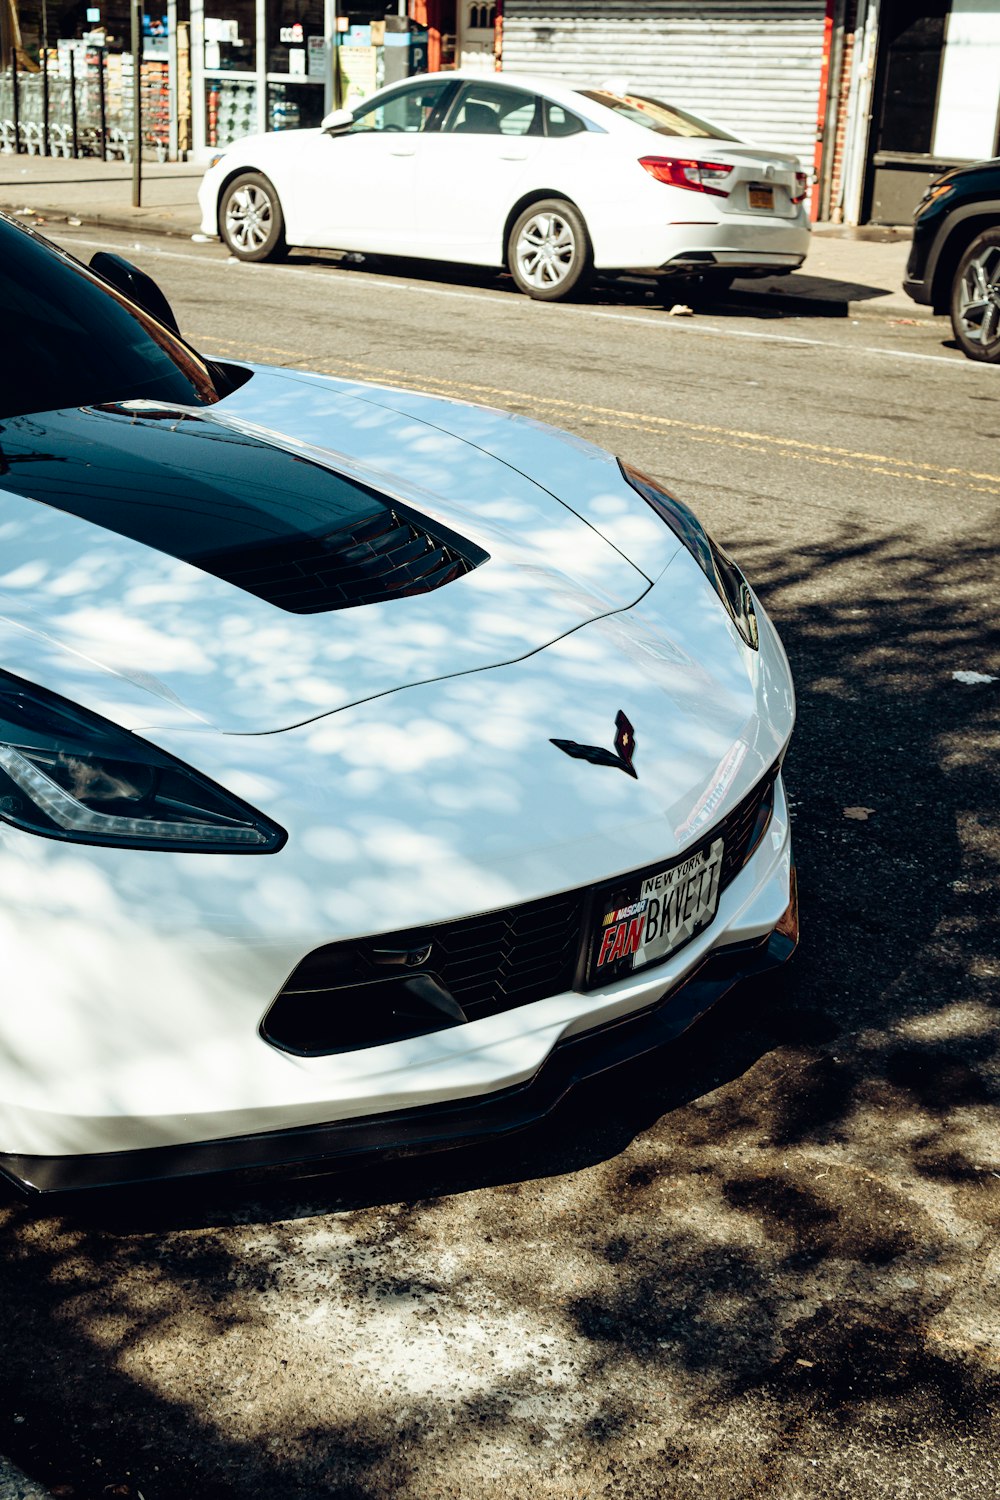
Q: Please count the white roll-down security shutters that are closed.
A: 1